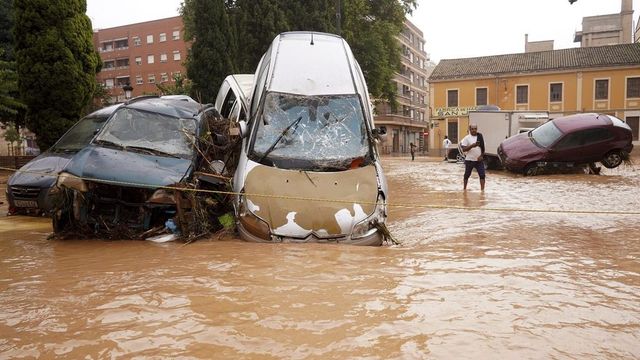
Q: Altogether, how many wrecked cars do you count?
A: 5